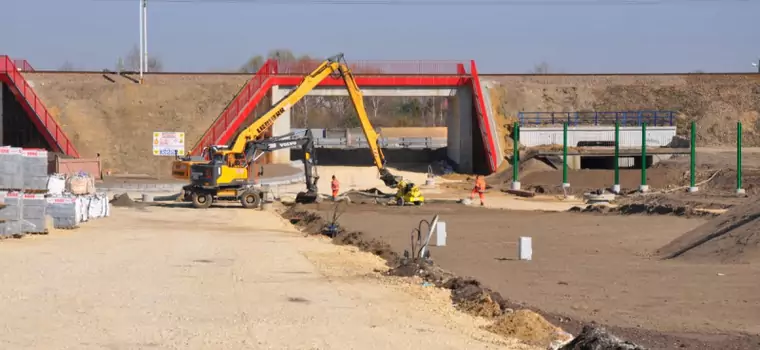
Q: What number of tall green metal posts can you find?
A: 6